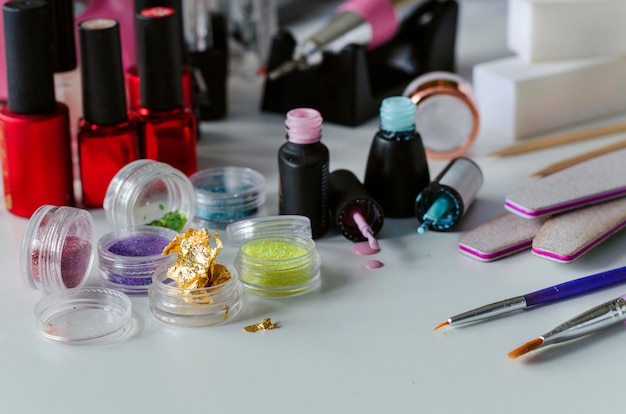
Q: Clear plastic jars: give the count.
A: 6